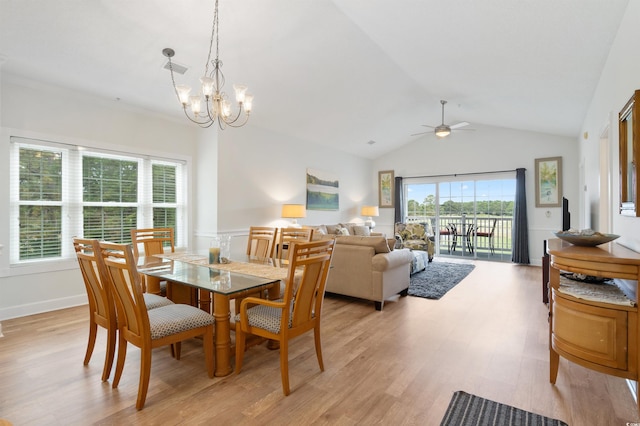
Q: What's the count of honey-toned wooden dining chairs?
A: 6